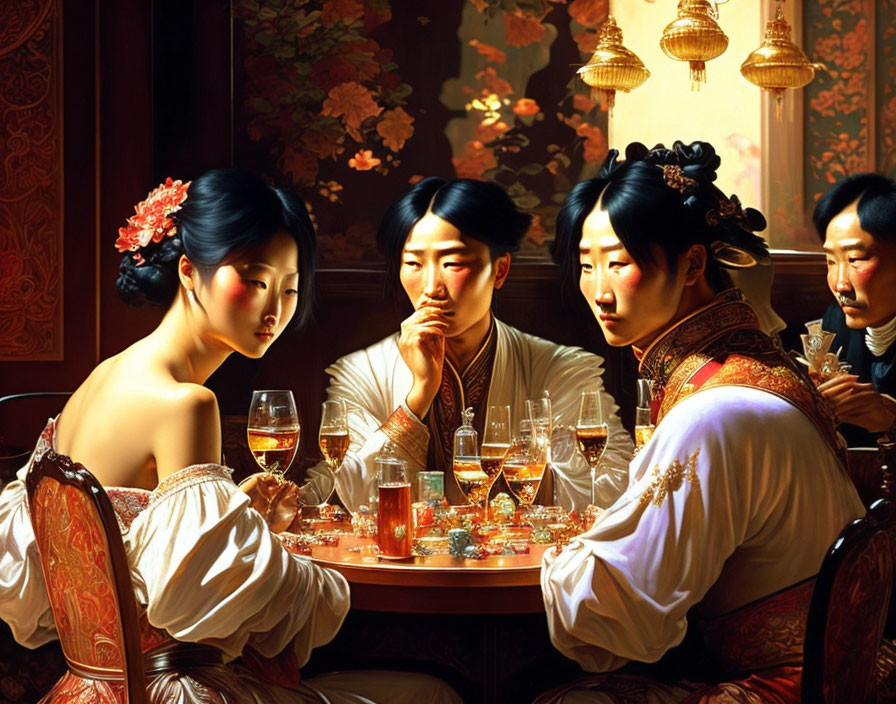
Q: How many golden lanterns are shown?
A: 3